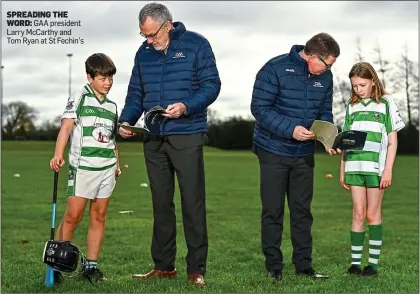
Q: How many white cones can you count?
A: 2